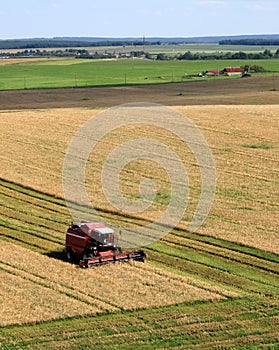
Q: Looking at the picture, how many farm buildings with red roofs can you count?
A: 2